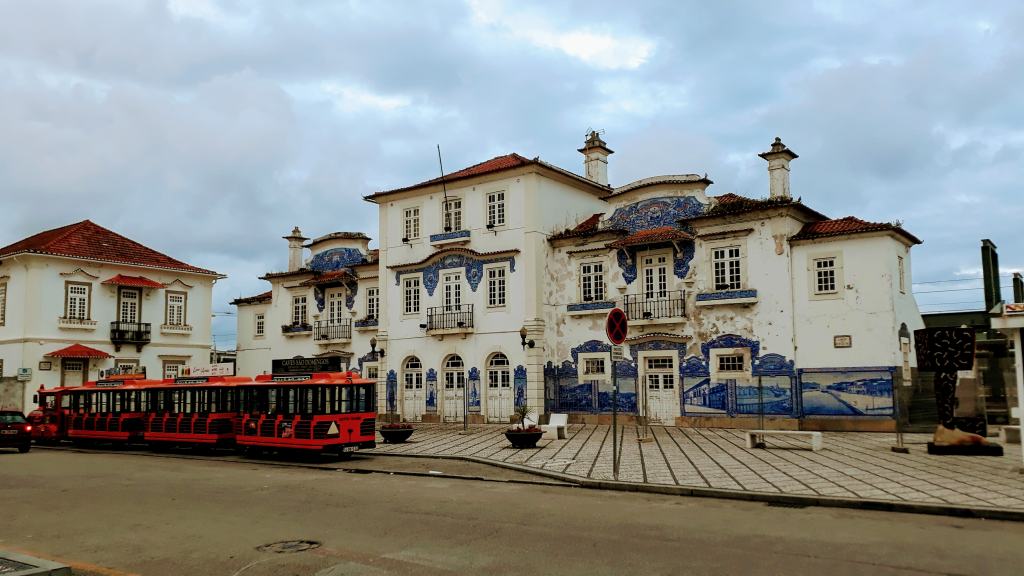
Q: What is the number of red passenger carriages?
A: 3